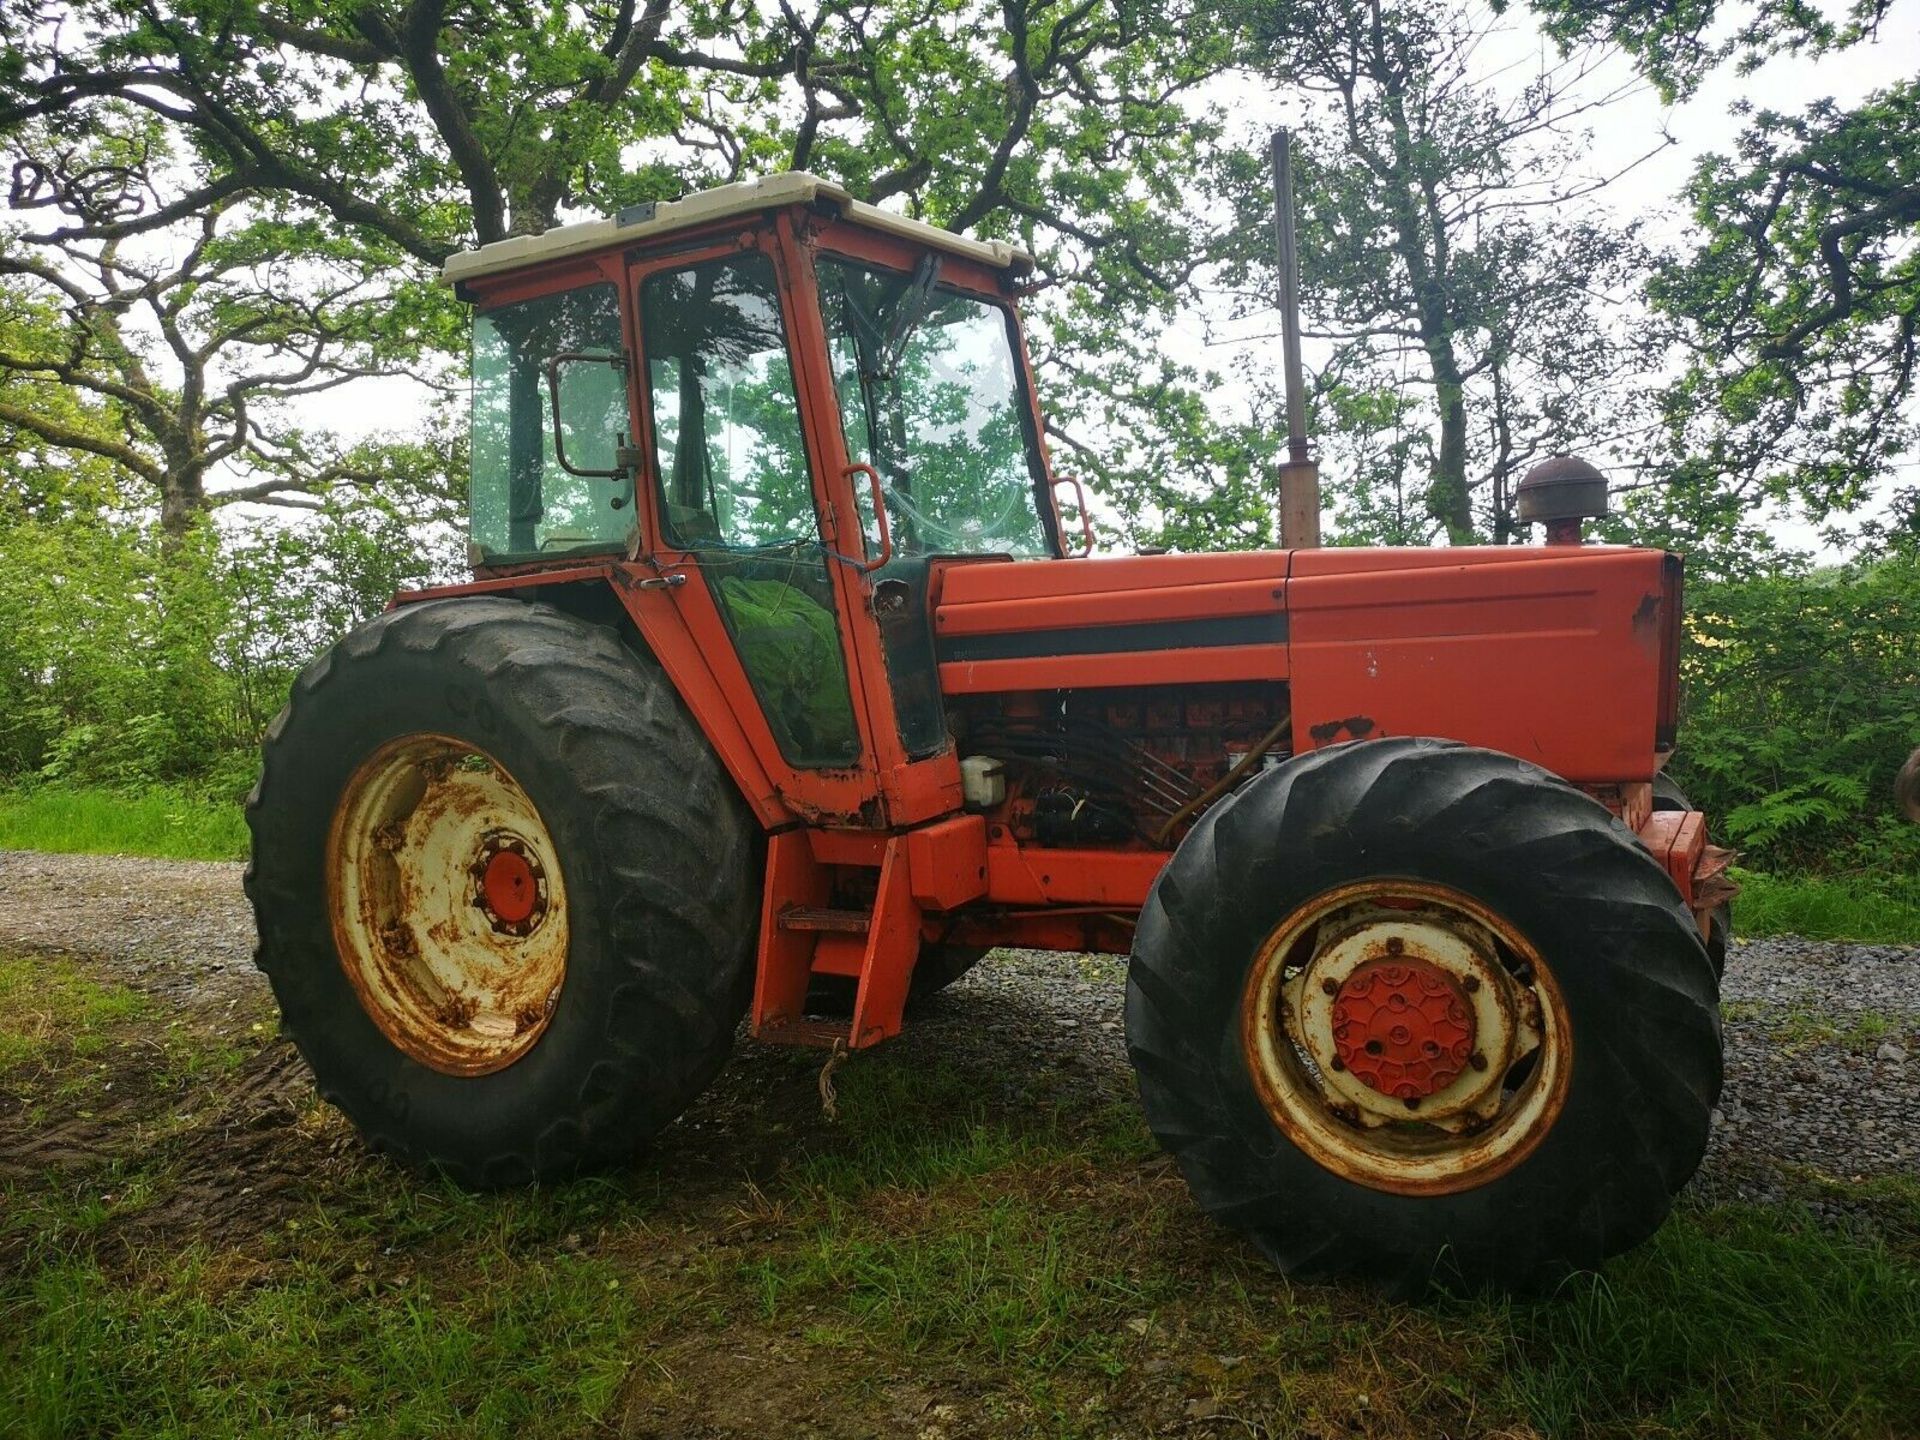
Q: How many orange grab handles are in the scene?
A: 2